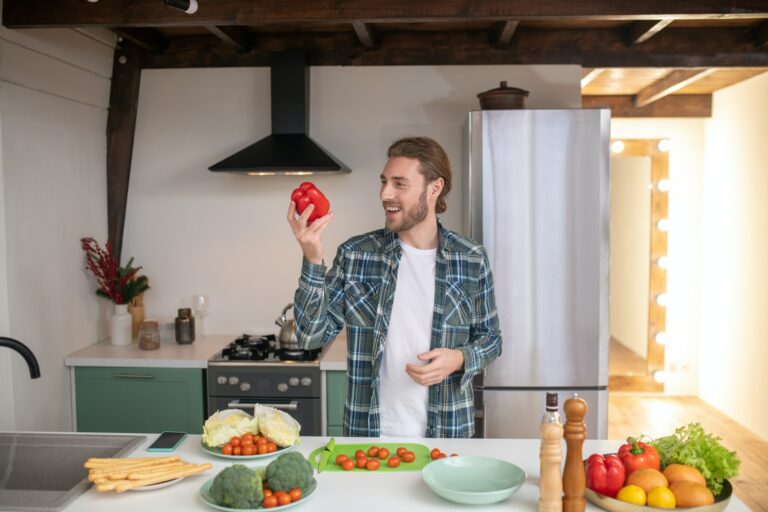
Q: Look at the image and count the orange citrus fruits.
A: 3